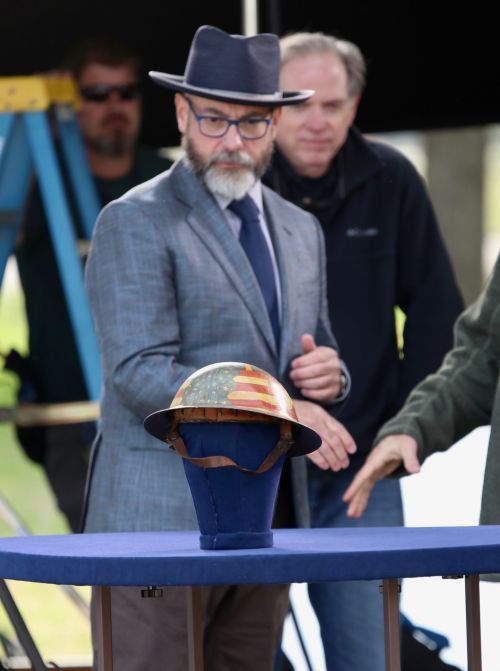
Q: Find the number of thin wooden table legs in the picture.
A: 4